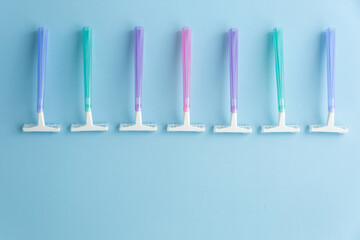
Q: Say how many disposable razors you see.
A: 7